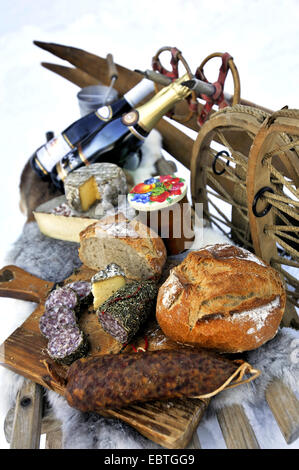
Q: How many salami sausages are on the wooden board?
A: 2